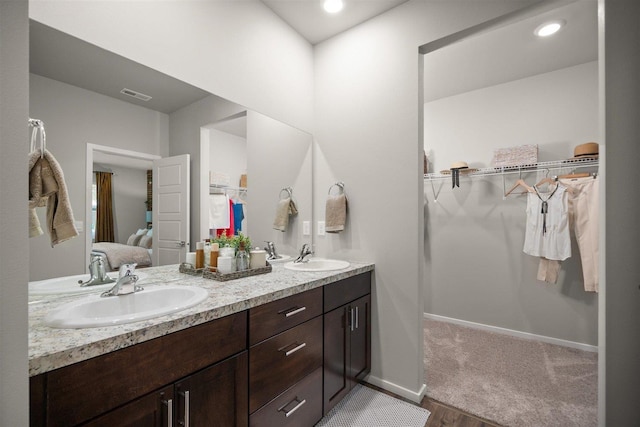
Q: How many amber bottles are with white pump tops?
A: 2